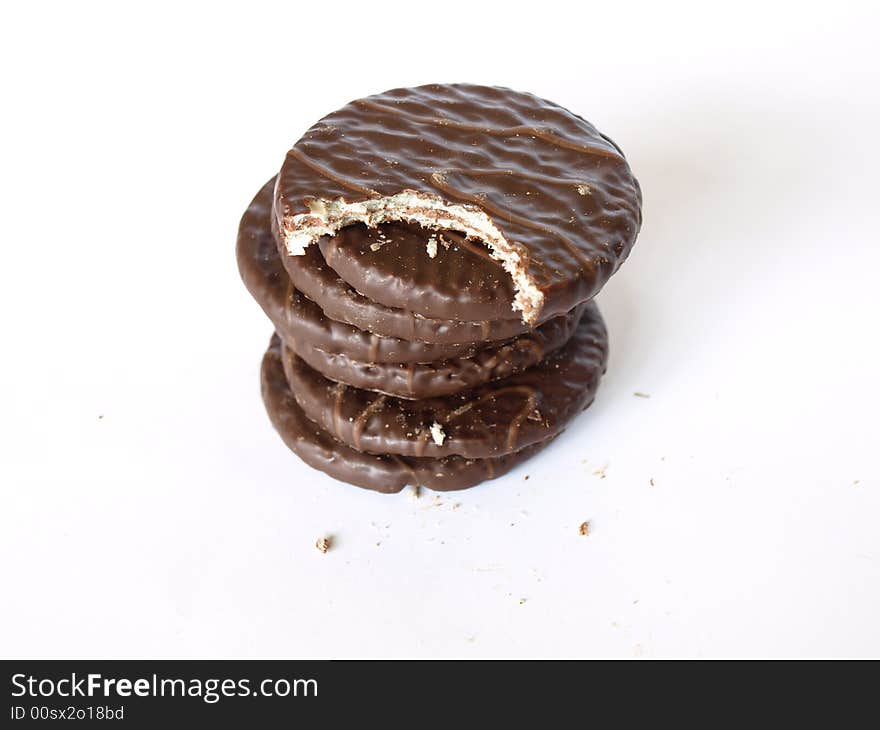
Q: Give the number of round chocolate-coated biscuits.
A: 7